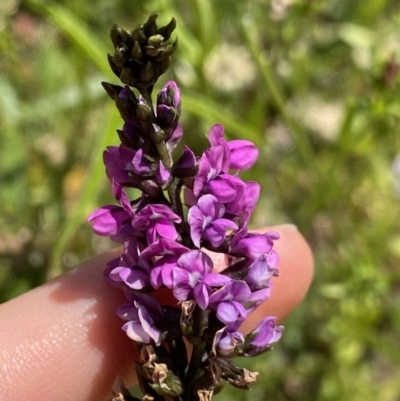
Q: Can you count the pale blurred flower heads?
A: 2